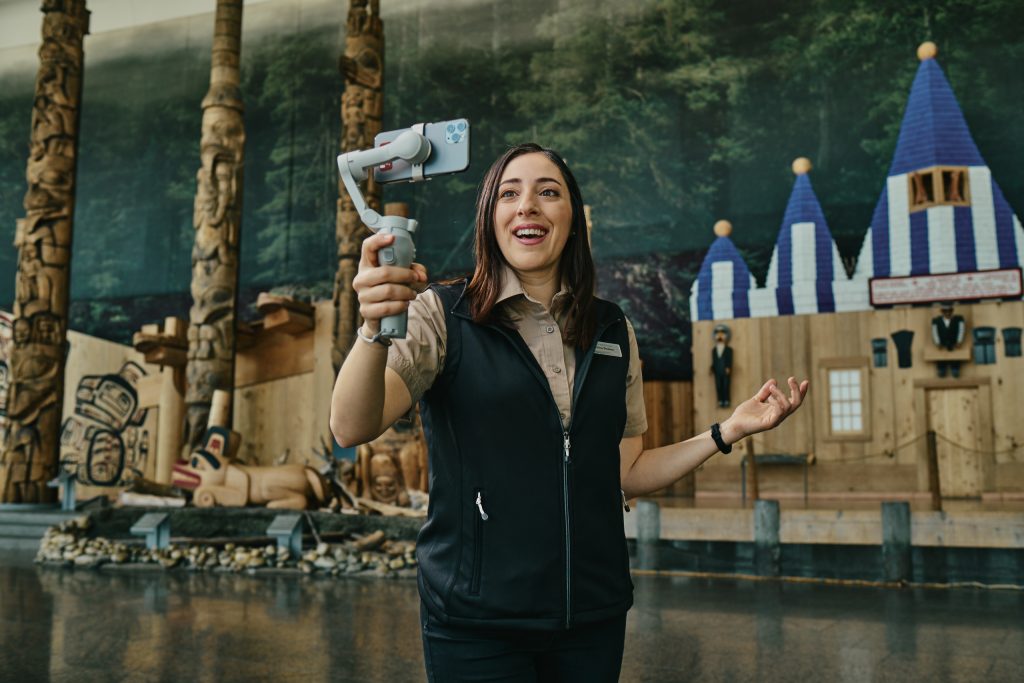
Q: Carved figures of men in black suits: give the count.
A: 2